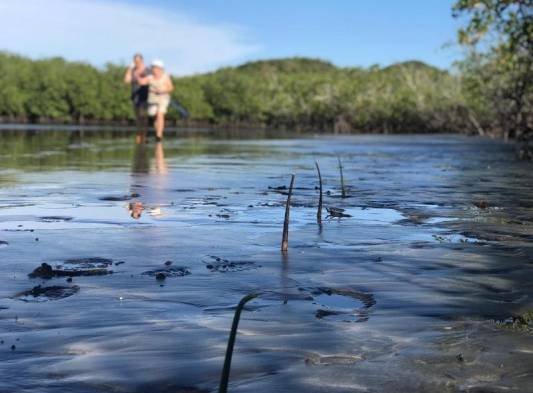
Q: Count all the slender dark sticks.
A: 4